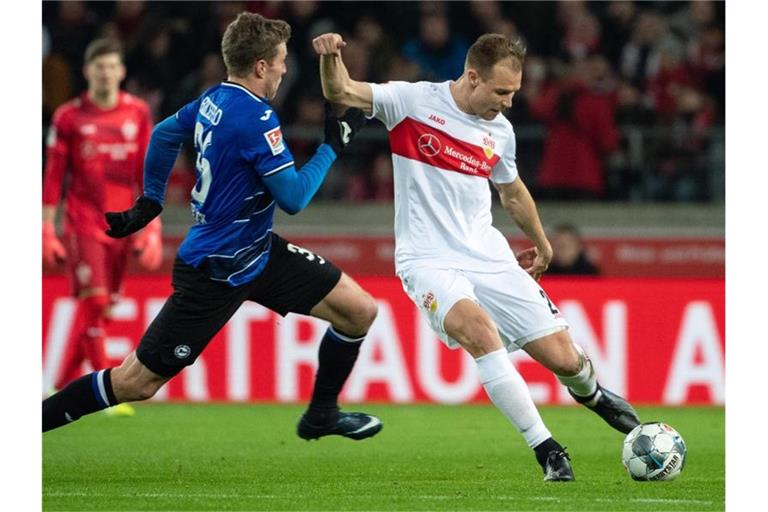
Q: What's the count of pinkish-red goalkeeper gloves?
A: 2